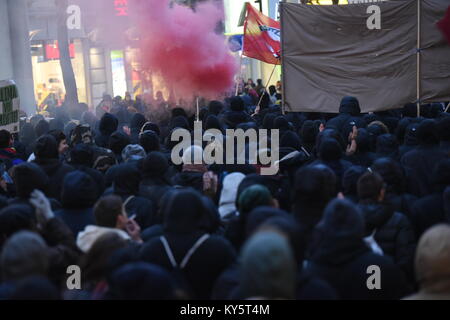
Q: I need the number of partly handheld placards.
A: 1